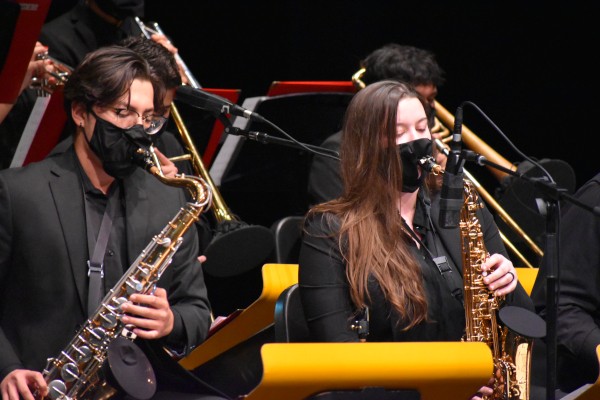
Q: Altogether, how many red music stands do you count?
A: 4